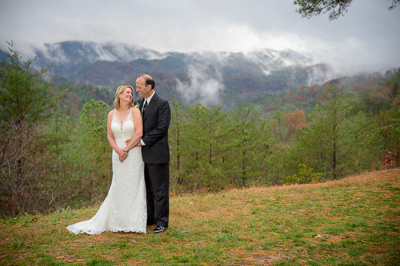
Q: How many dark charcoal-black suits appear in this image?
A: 1